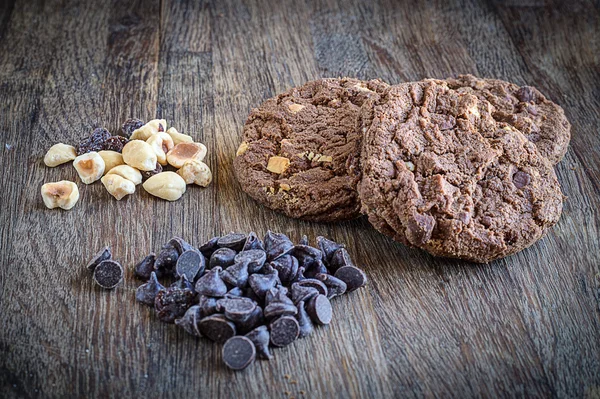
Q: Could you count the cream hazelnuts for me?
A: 12